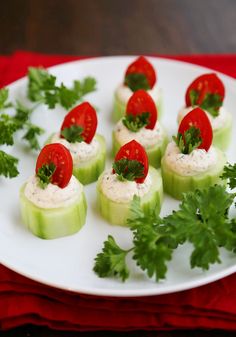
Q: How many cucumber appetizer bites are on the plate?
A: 7